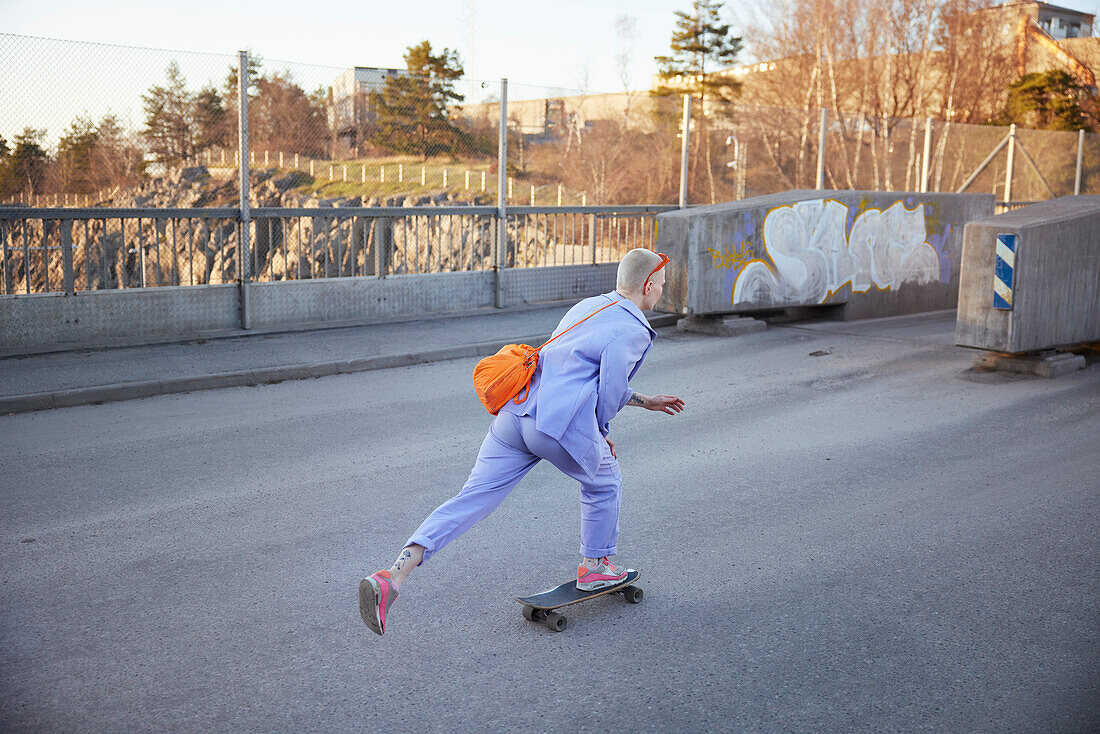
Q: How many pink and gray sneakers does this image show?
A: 2